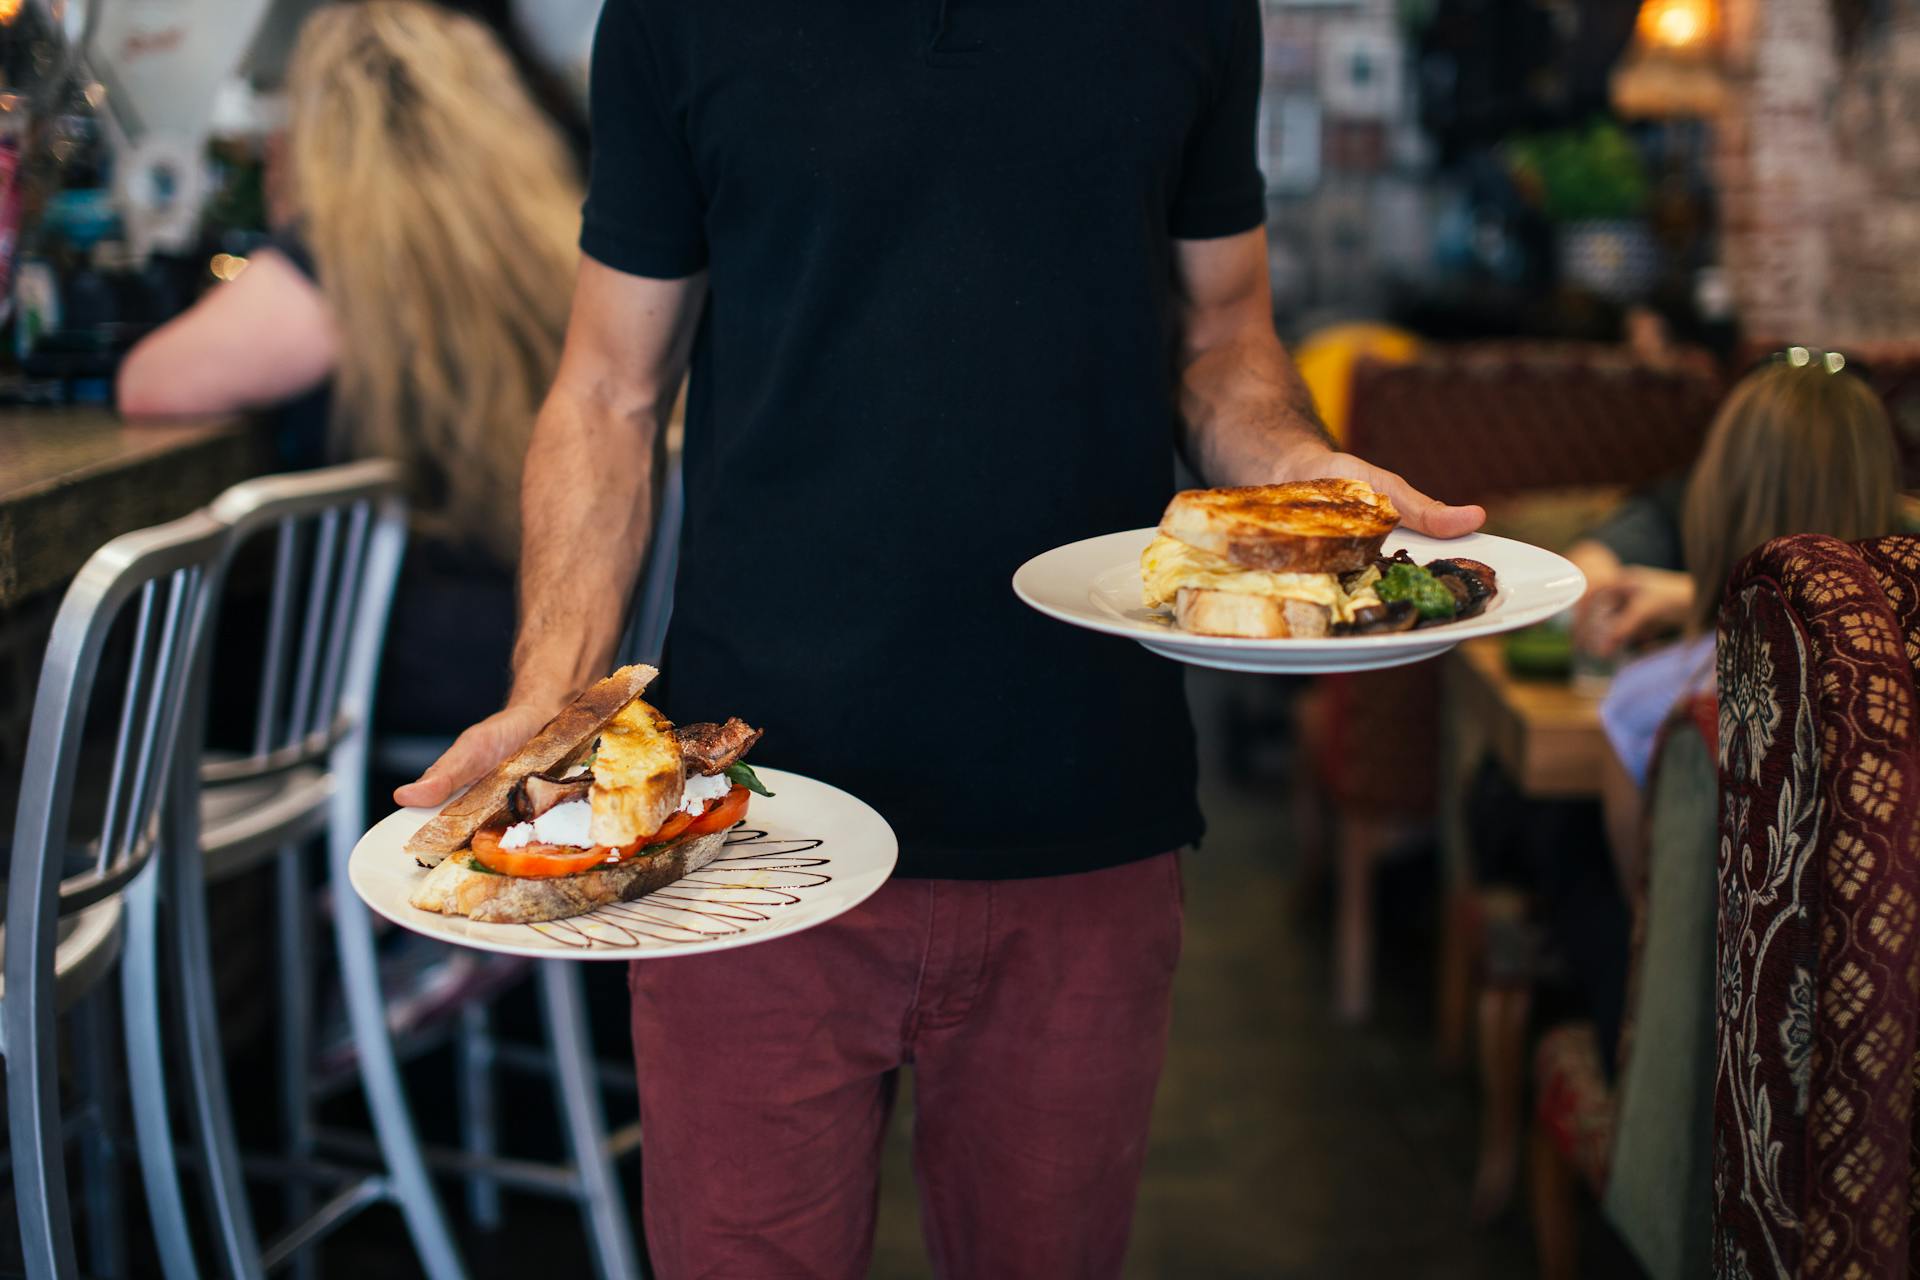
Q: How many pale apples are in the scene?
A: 0